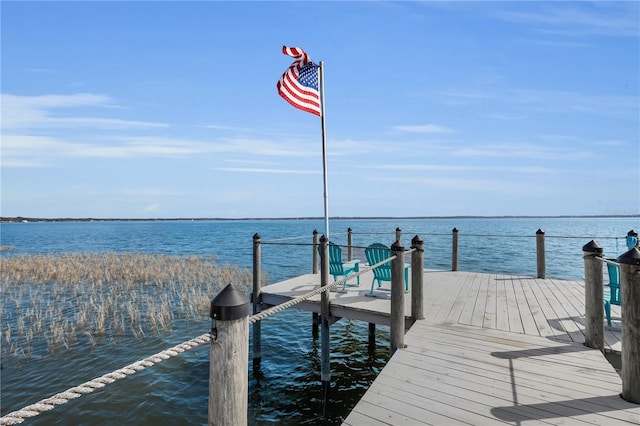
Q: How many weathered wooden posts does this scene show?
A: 13